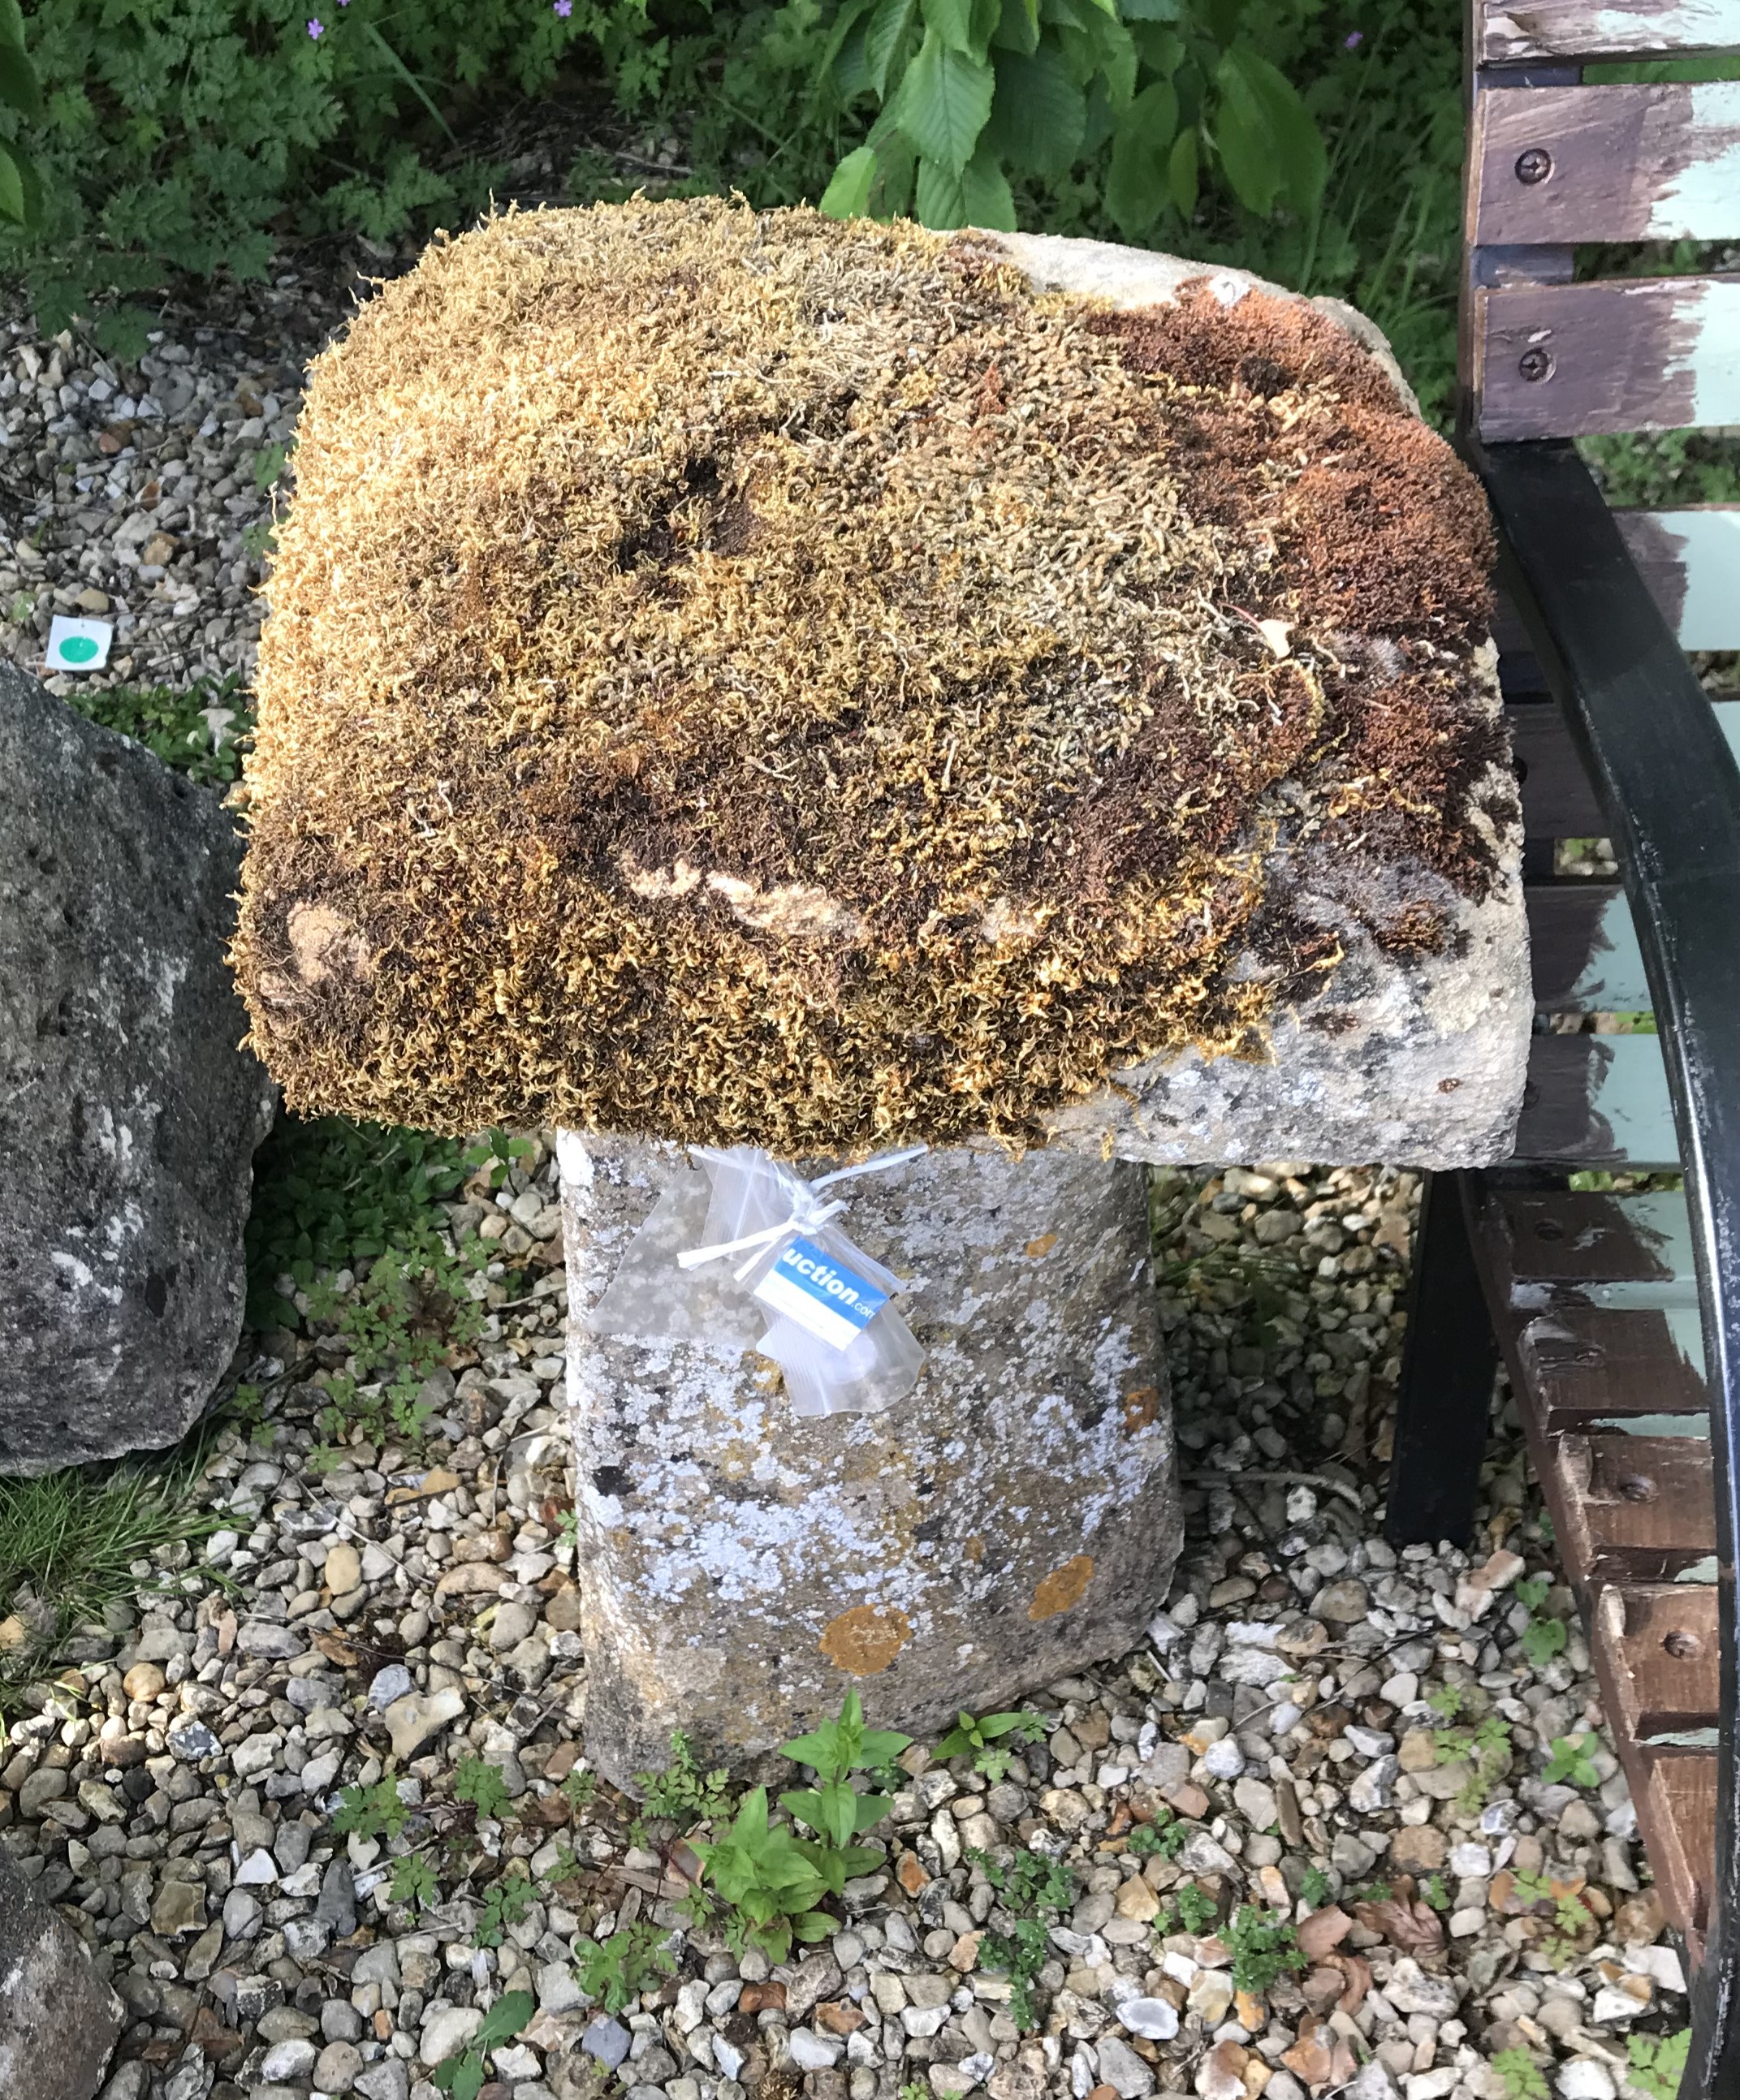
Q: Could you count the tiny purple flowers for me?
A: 4